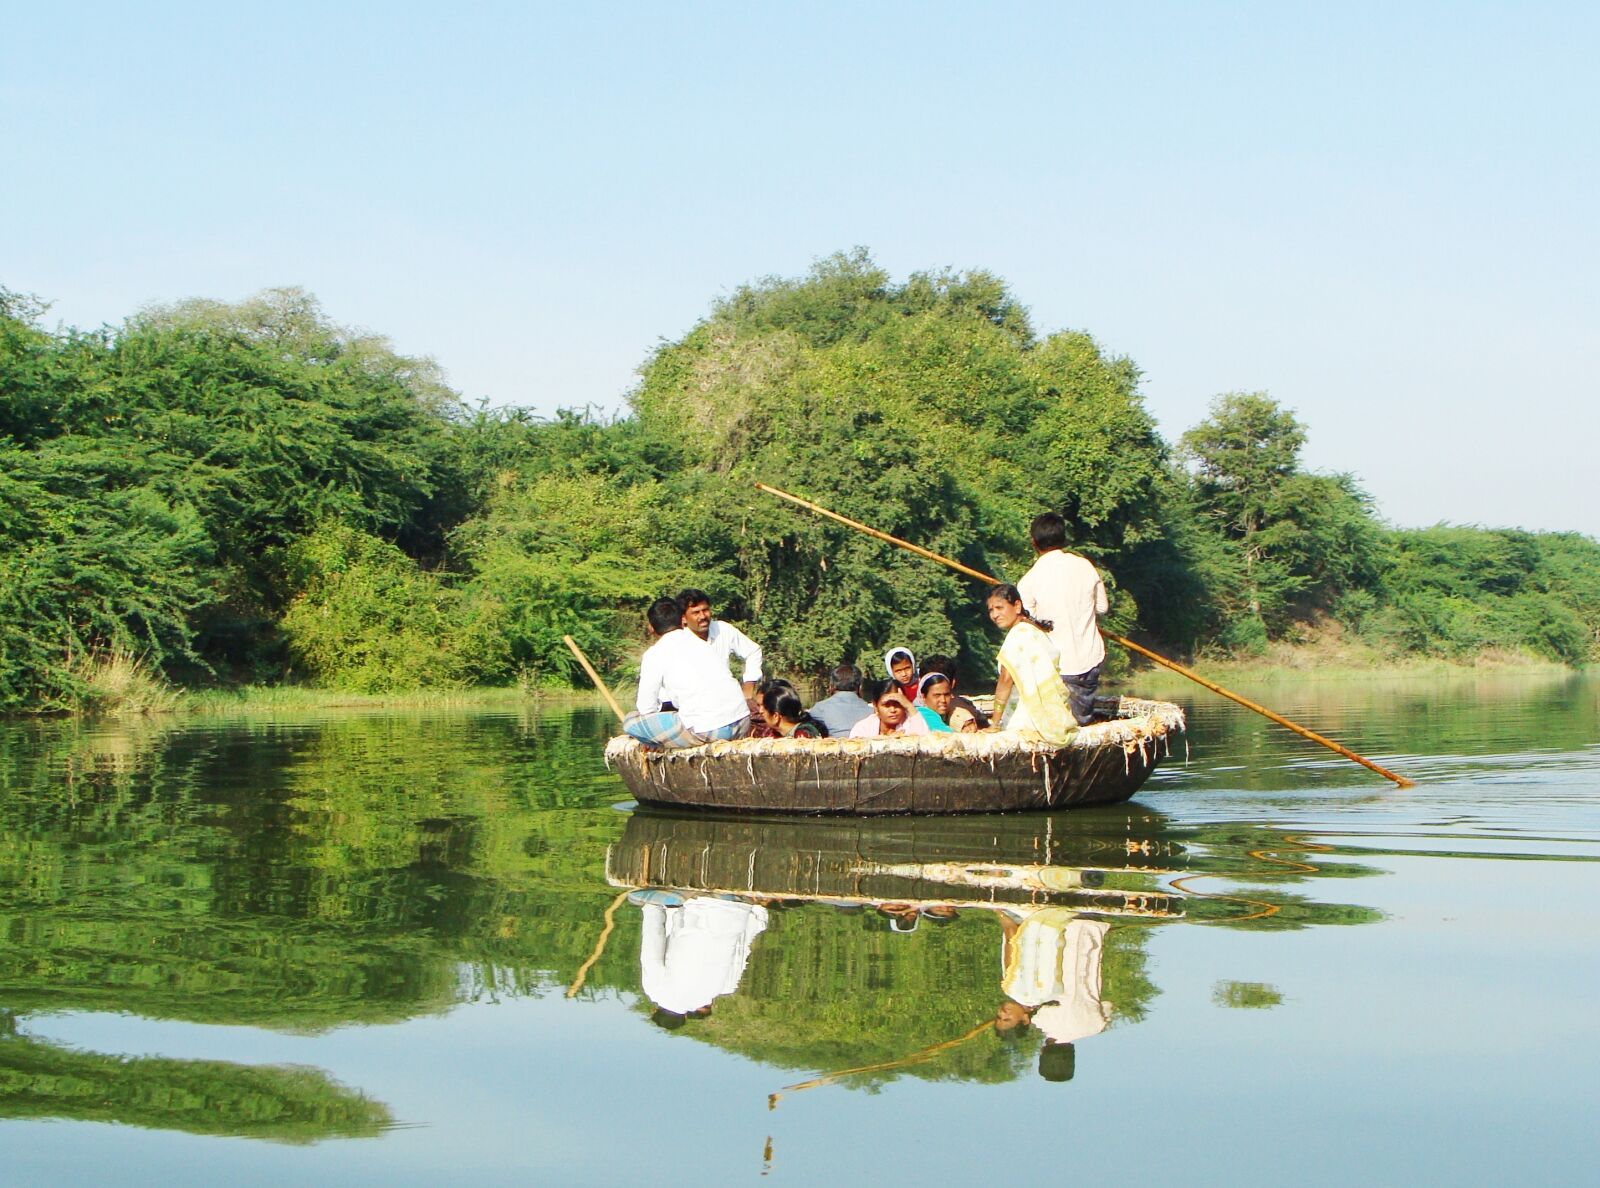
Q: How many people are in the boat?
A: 12